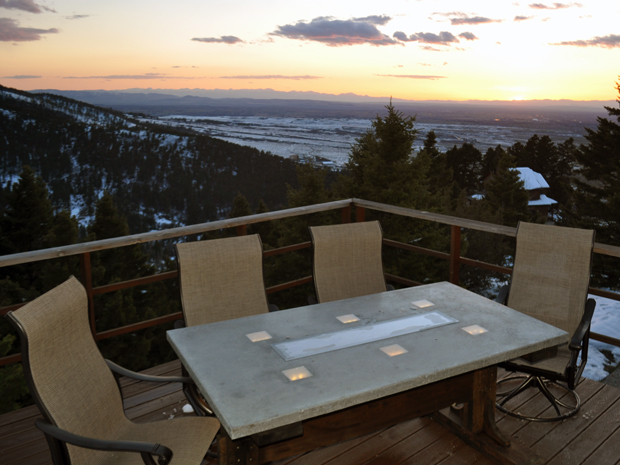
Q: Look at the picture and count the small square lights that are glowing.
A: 6